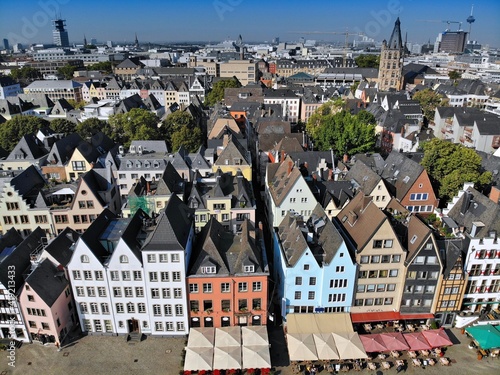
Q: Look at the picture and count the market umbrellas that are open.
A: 15